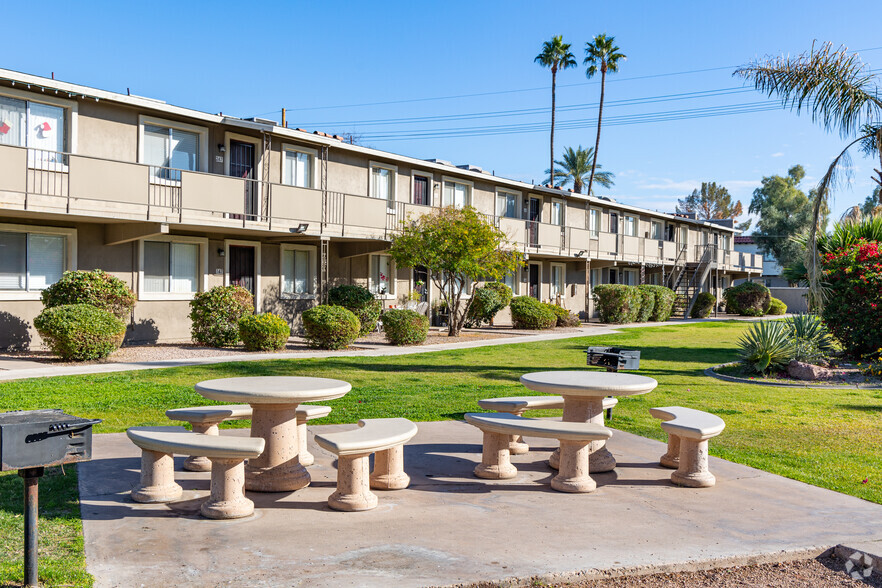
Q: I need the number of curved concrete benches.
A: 6